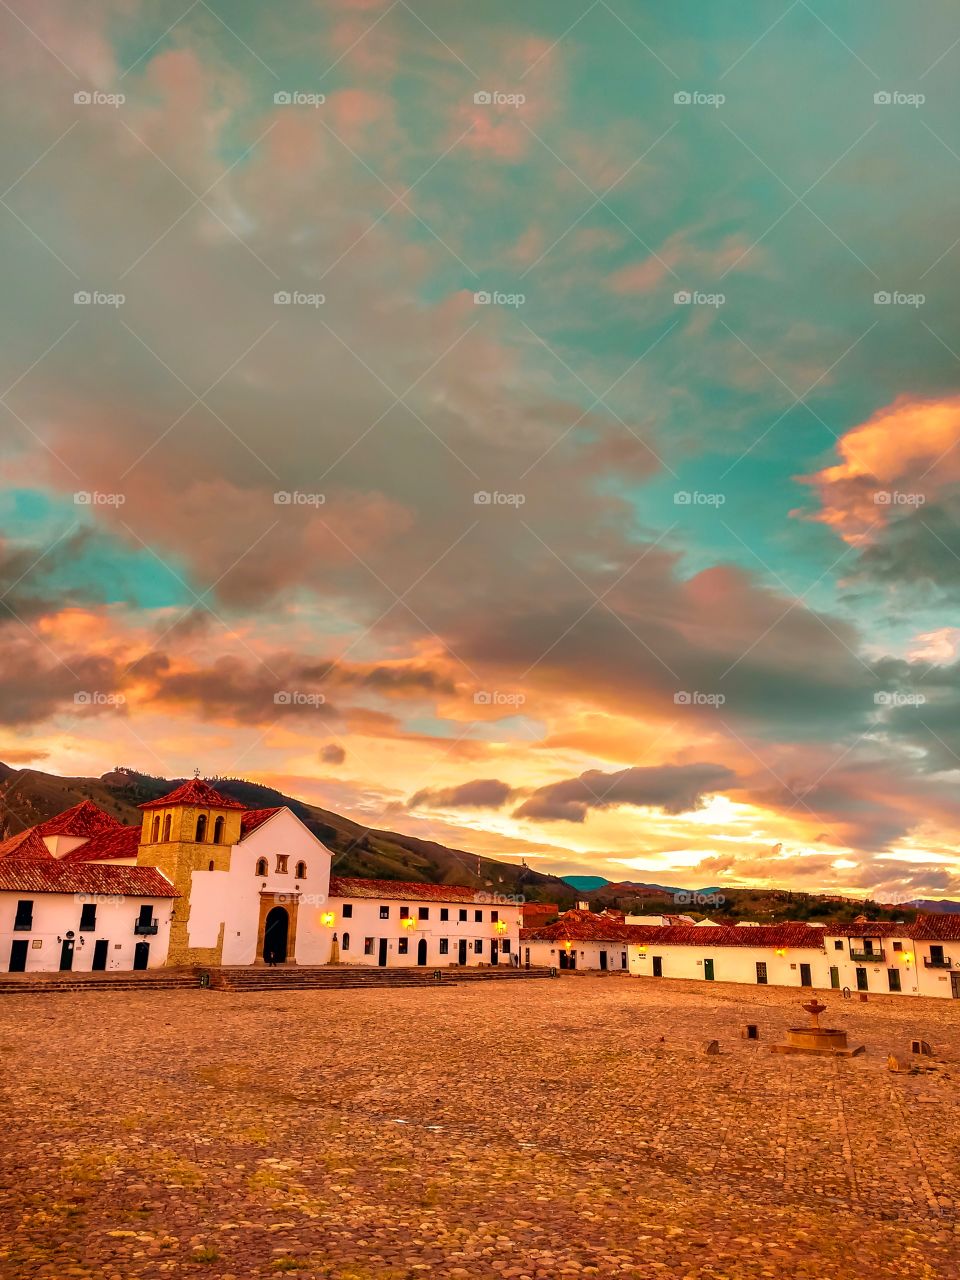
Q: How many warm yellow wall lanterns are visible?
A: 7